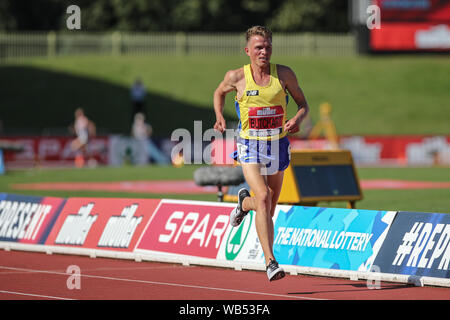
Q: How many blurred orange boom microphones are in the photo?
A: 0